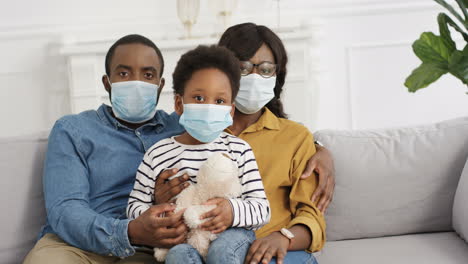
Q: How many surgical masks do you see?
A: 3